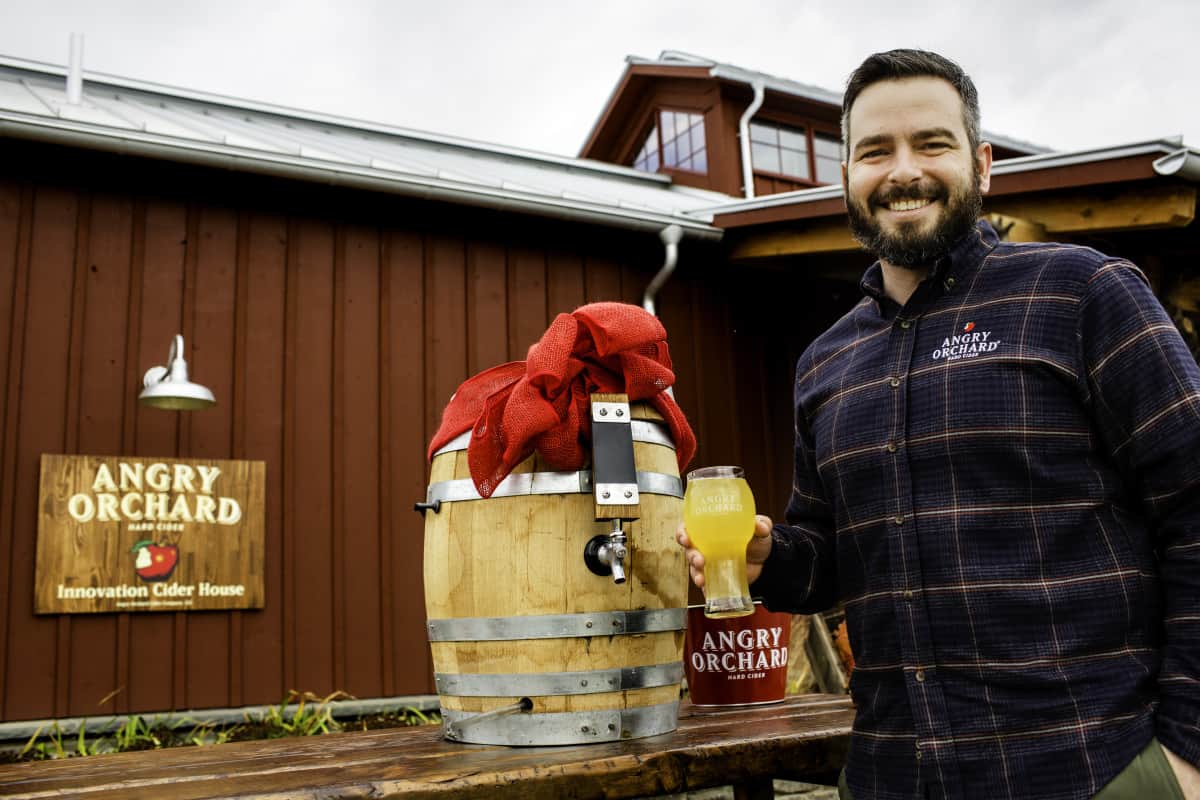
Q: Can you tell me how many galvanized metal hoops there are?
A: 5